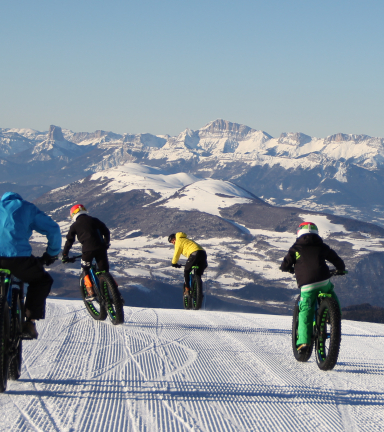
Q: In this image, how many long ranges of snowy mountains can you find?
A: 1